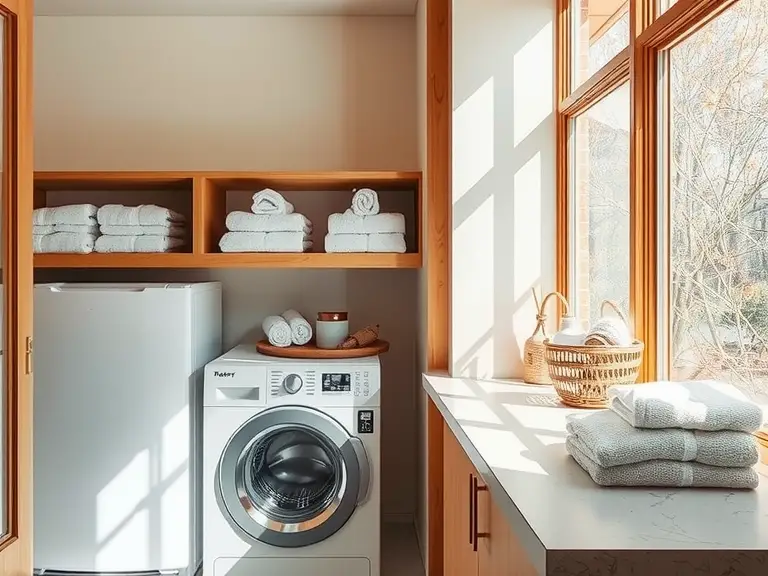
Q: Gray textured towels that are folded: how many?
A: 3